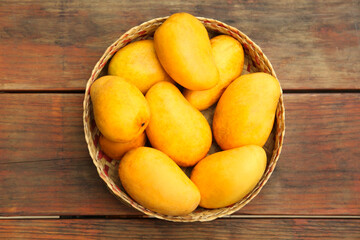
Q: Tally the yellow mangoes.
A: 9